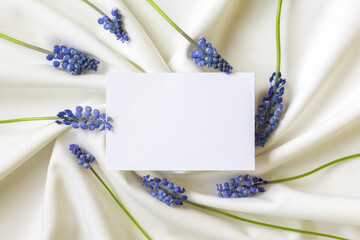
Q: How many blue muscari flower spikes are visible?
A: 8